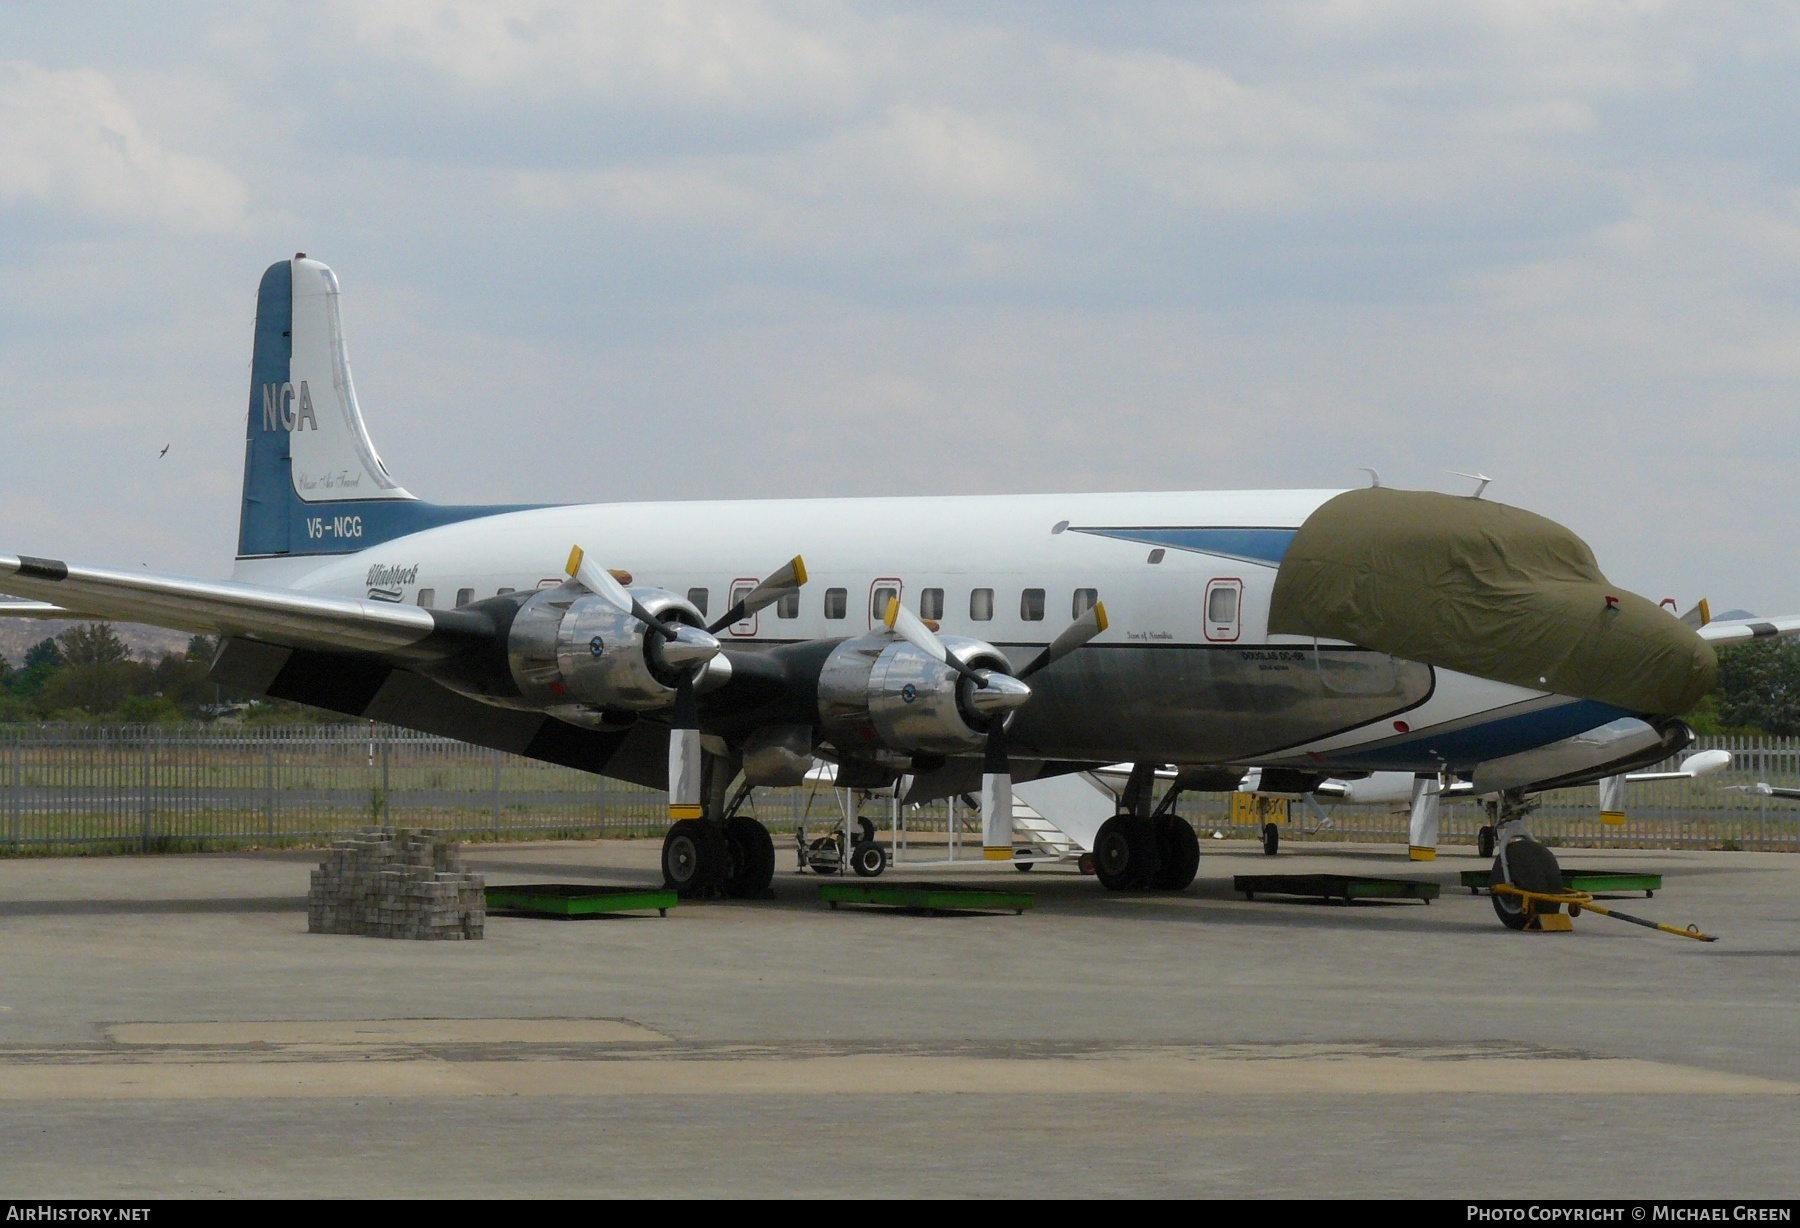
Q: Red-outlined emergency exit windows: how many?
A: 4